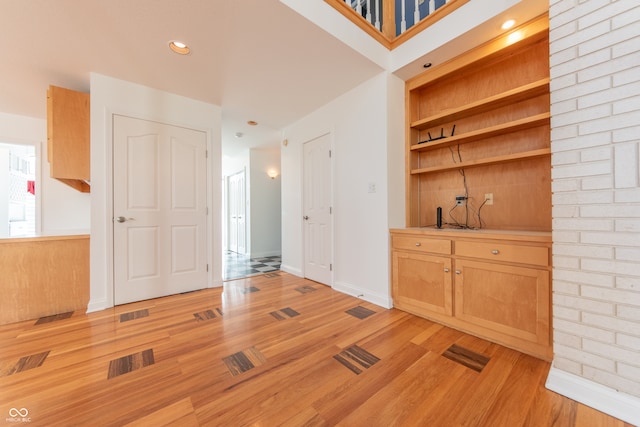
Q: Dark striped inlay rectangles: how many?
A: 13